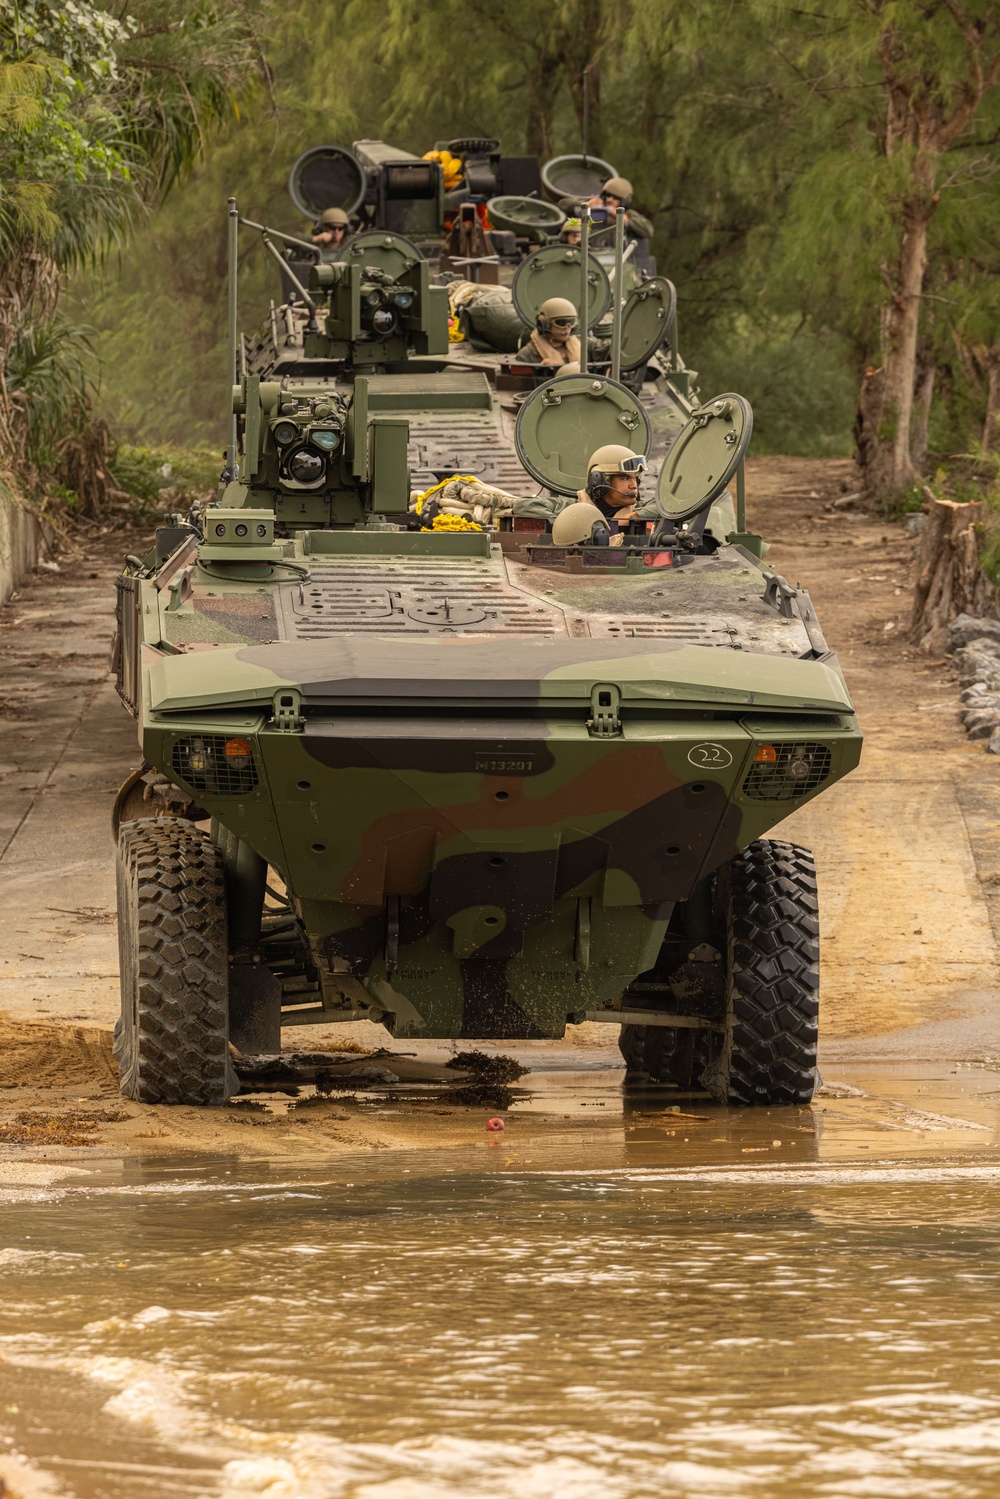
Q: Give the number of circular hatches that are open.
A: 8